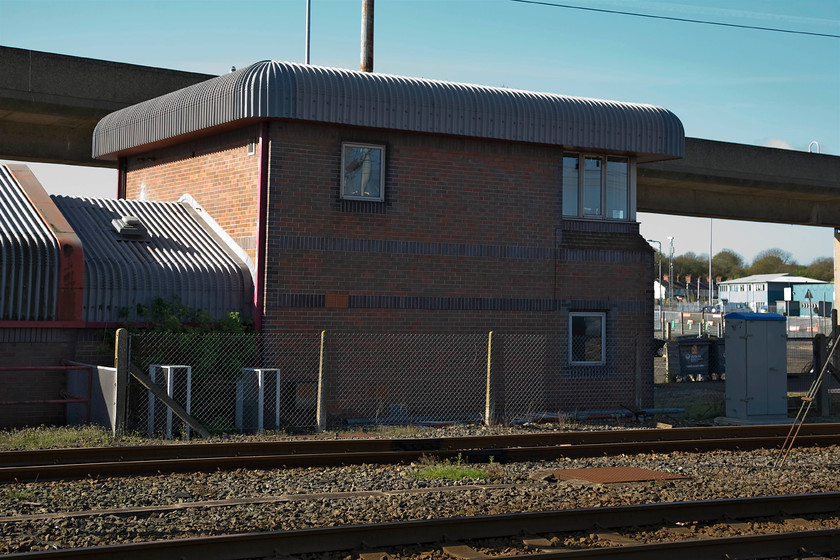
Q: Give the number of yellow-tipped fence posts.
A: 3